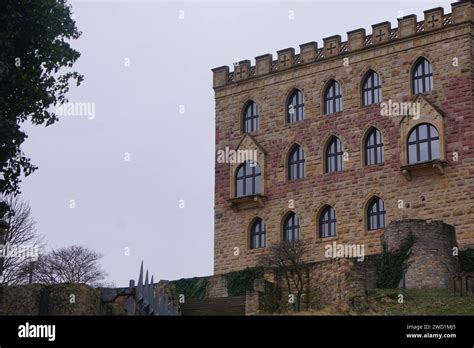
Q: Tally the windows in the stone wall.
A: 14